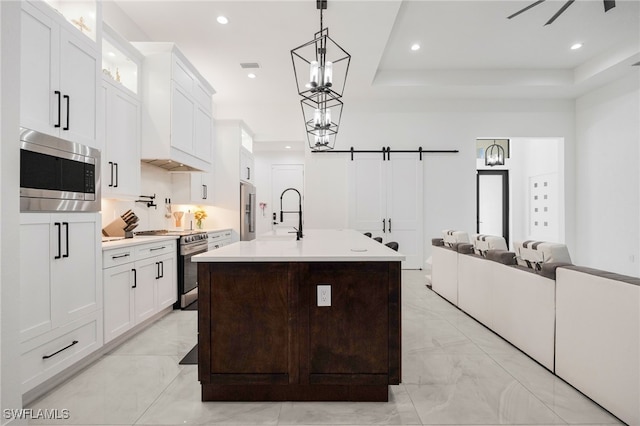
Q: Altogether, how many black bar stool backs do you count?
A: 3